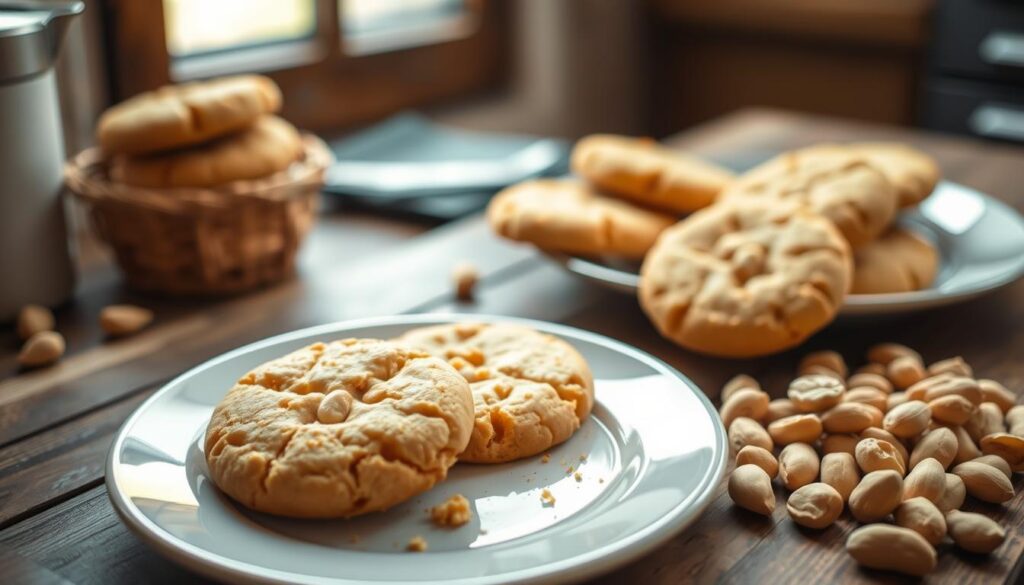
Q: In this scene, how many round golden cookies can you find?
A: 10